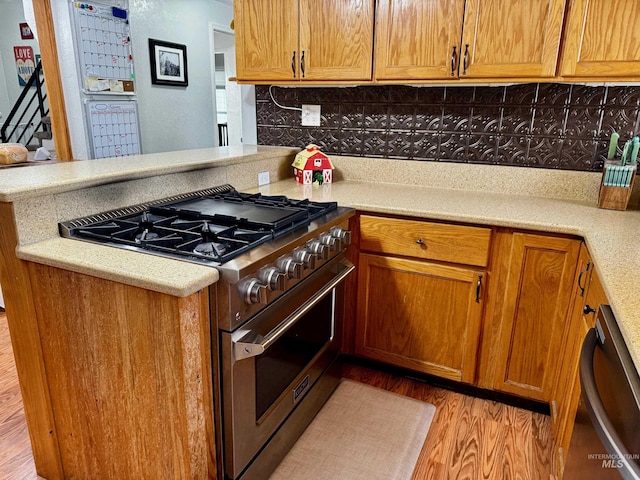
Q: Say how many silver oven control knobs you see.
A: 7